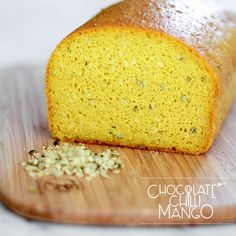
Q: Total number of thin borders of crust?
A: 1